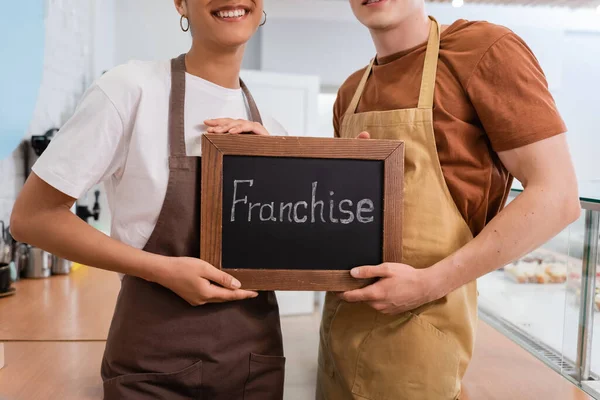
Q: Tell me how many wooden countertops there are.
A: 2